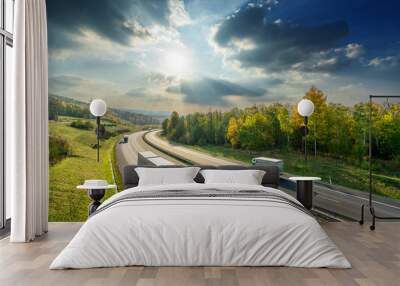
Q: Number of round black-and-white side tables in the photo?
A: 2